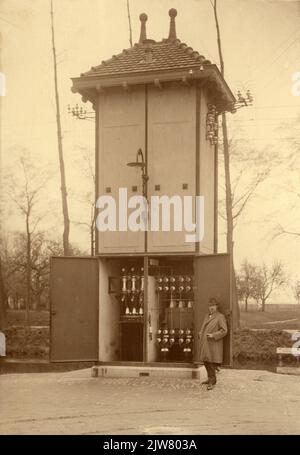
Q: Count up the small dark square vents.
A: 4